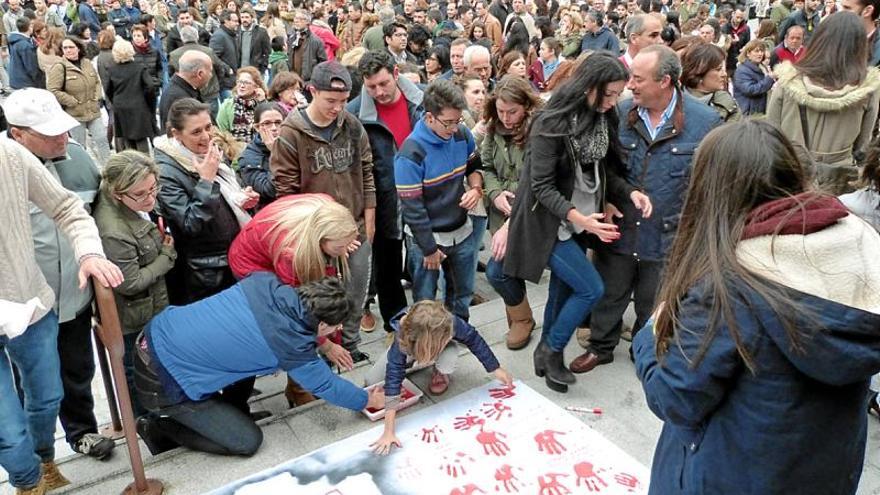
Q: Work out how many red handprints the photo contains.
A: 13